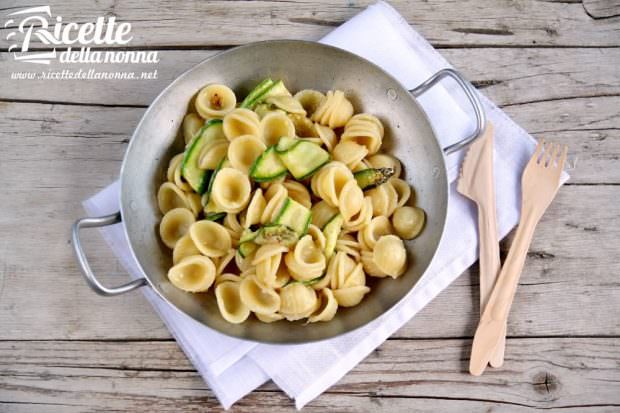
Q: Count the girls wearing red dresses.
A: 0